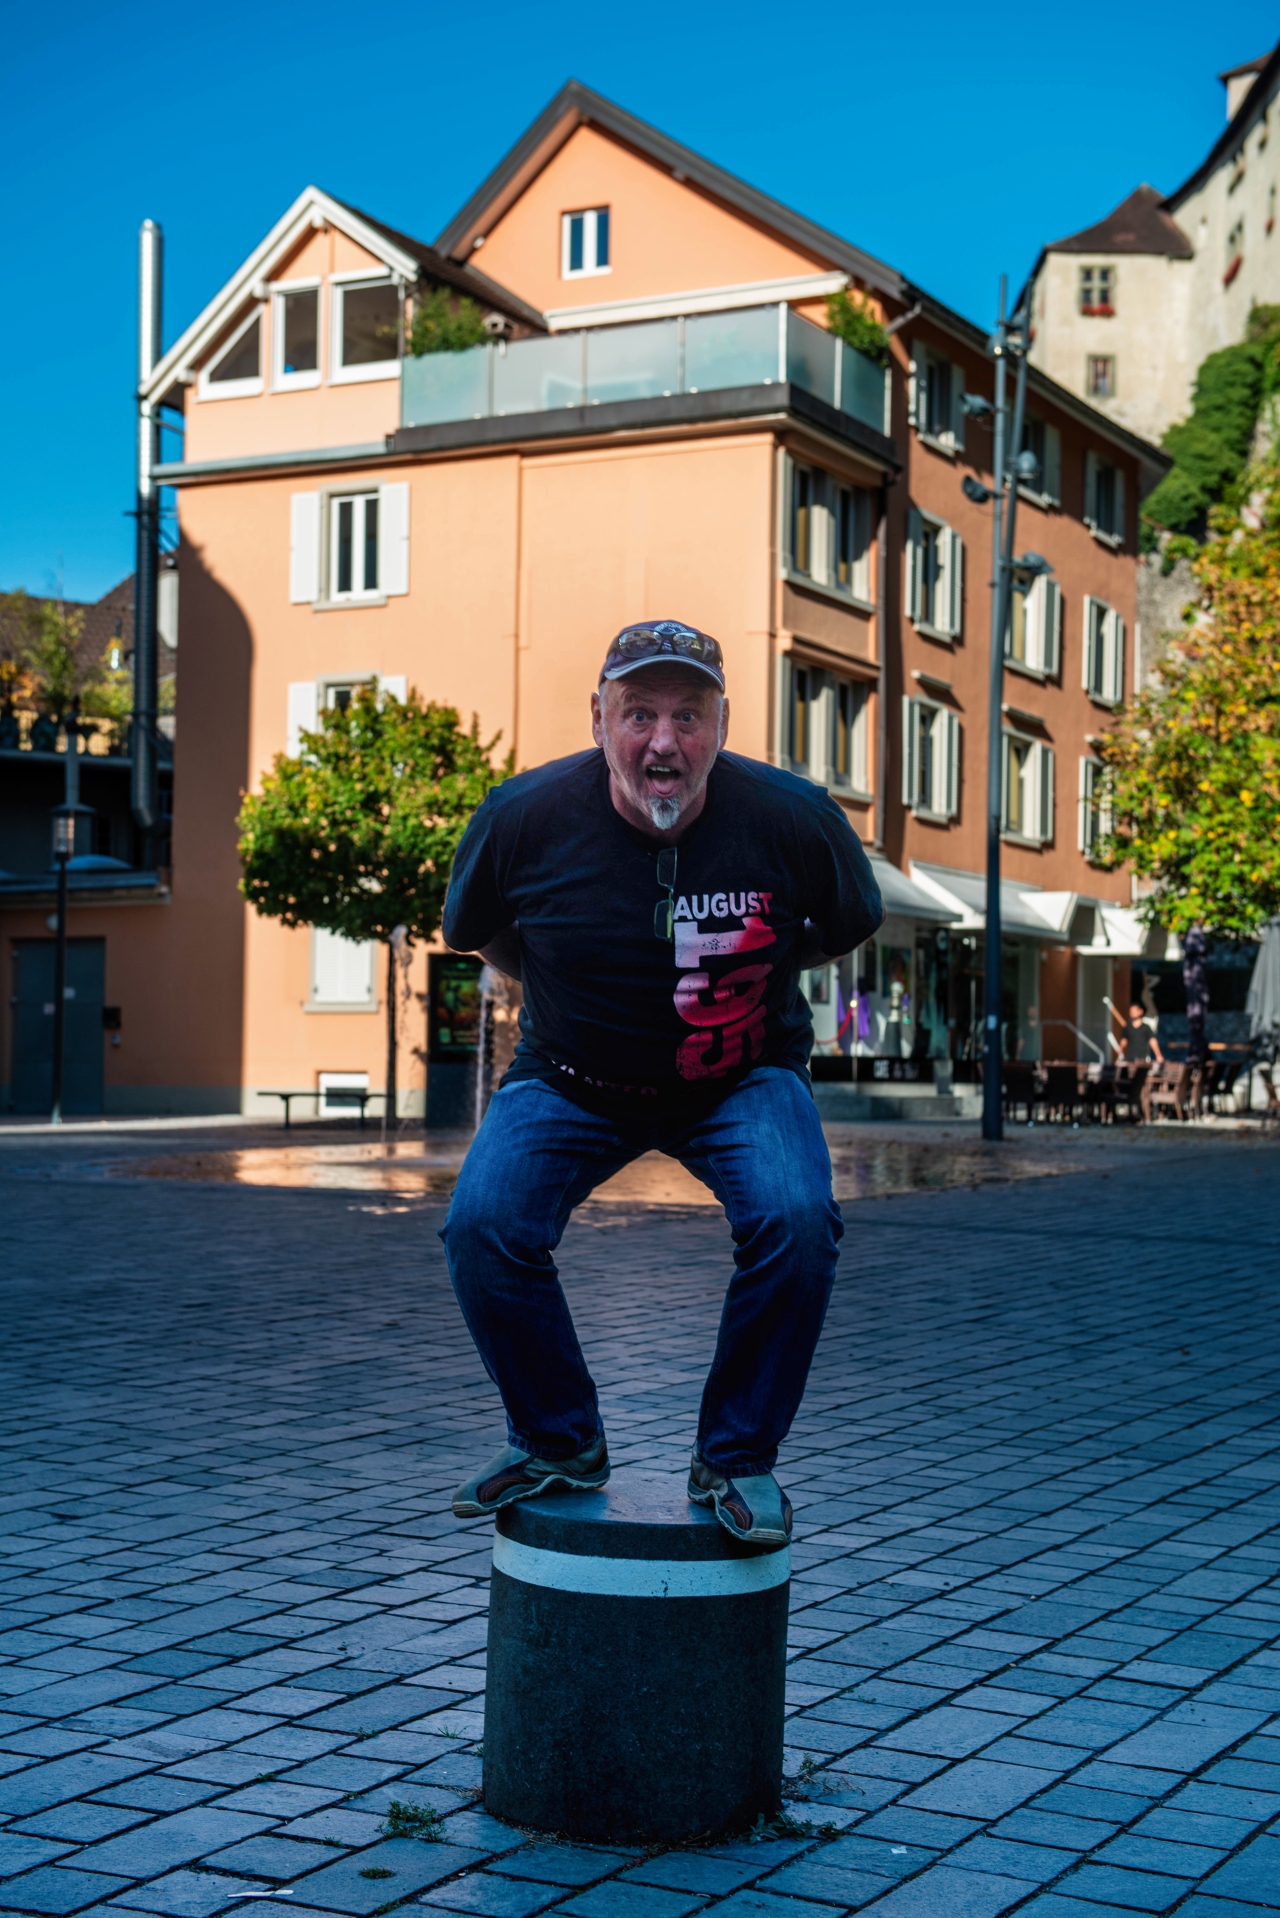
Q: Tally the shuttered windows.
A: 12